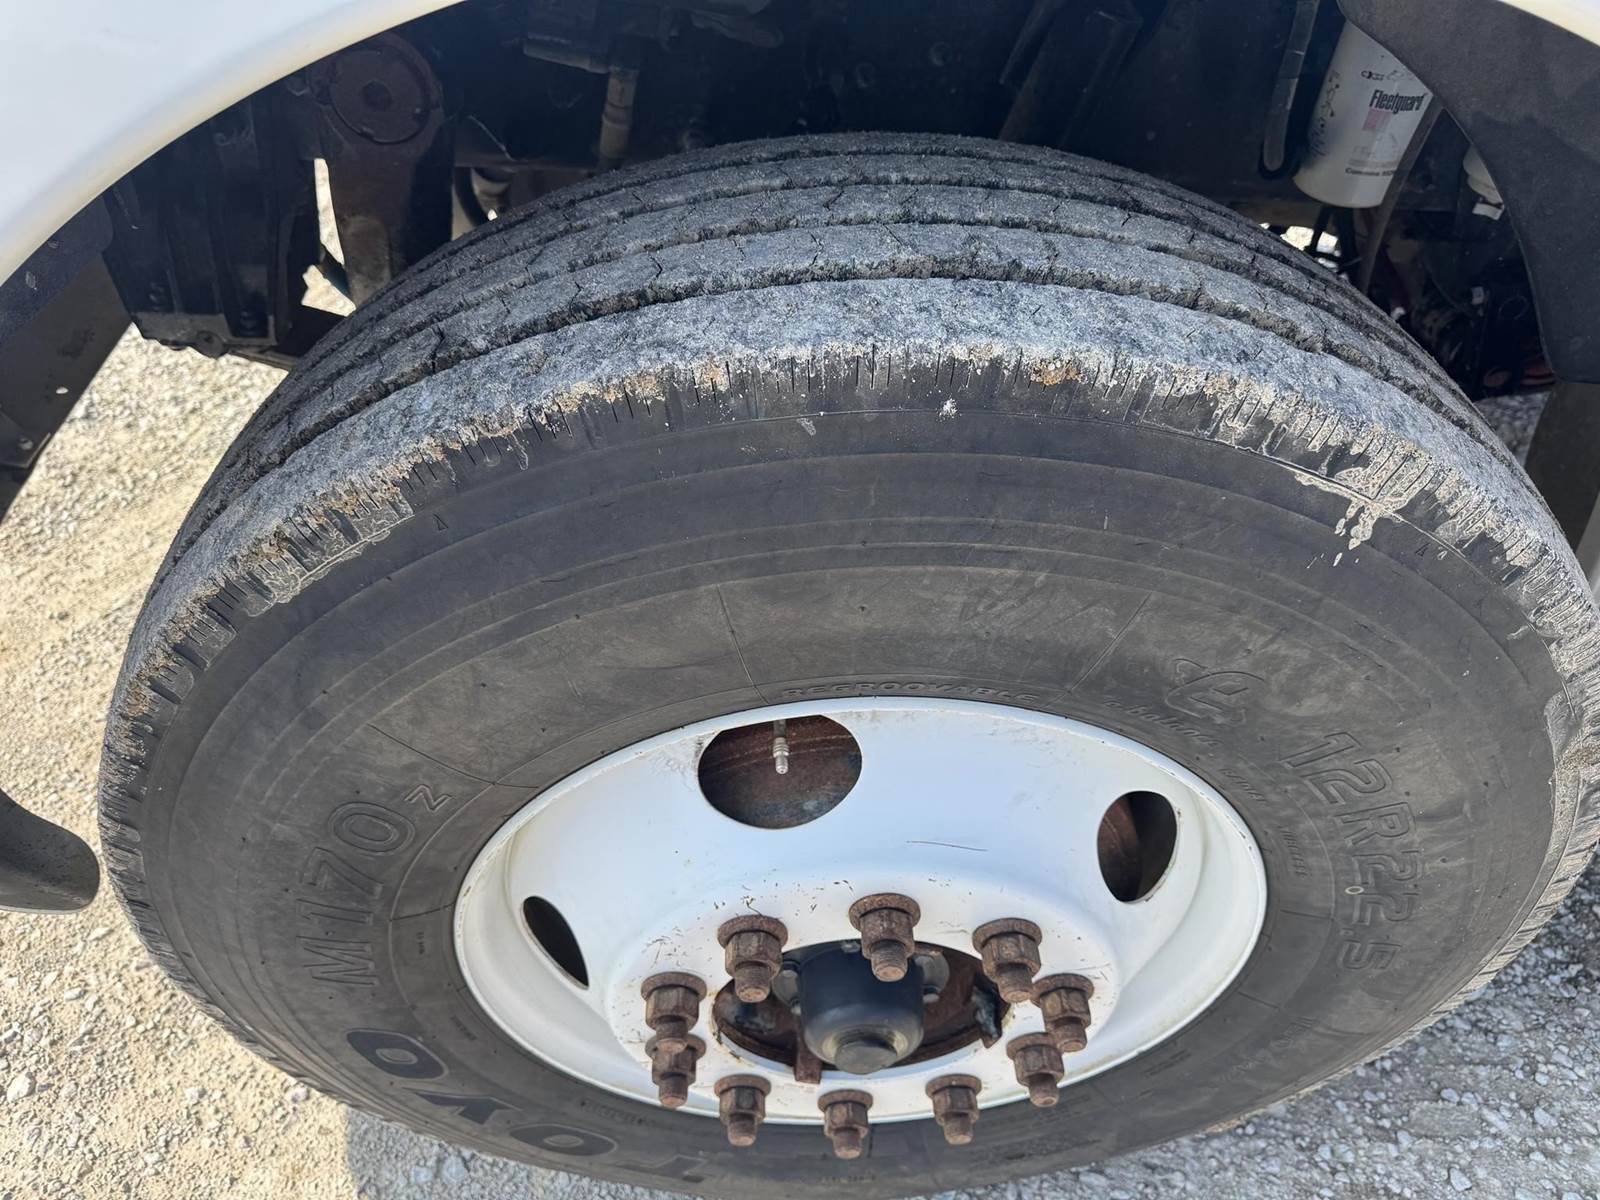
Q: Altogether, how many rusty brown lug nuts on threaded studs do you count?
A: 10